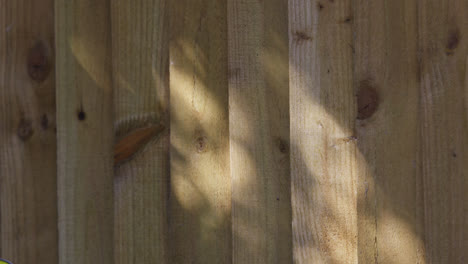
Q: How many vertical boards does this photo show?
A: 8